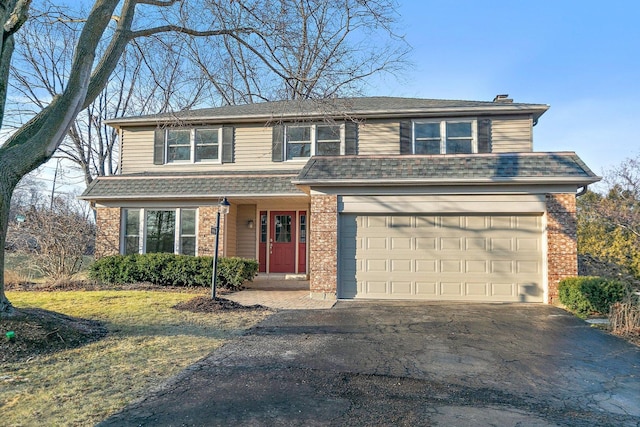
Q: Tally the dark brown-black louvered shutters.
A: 6